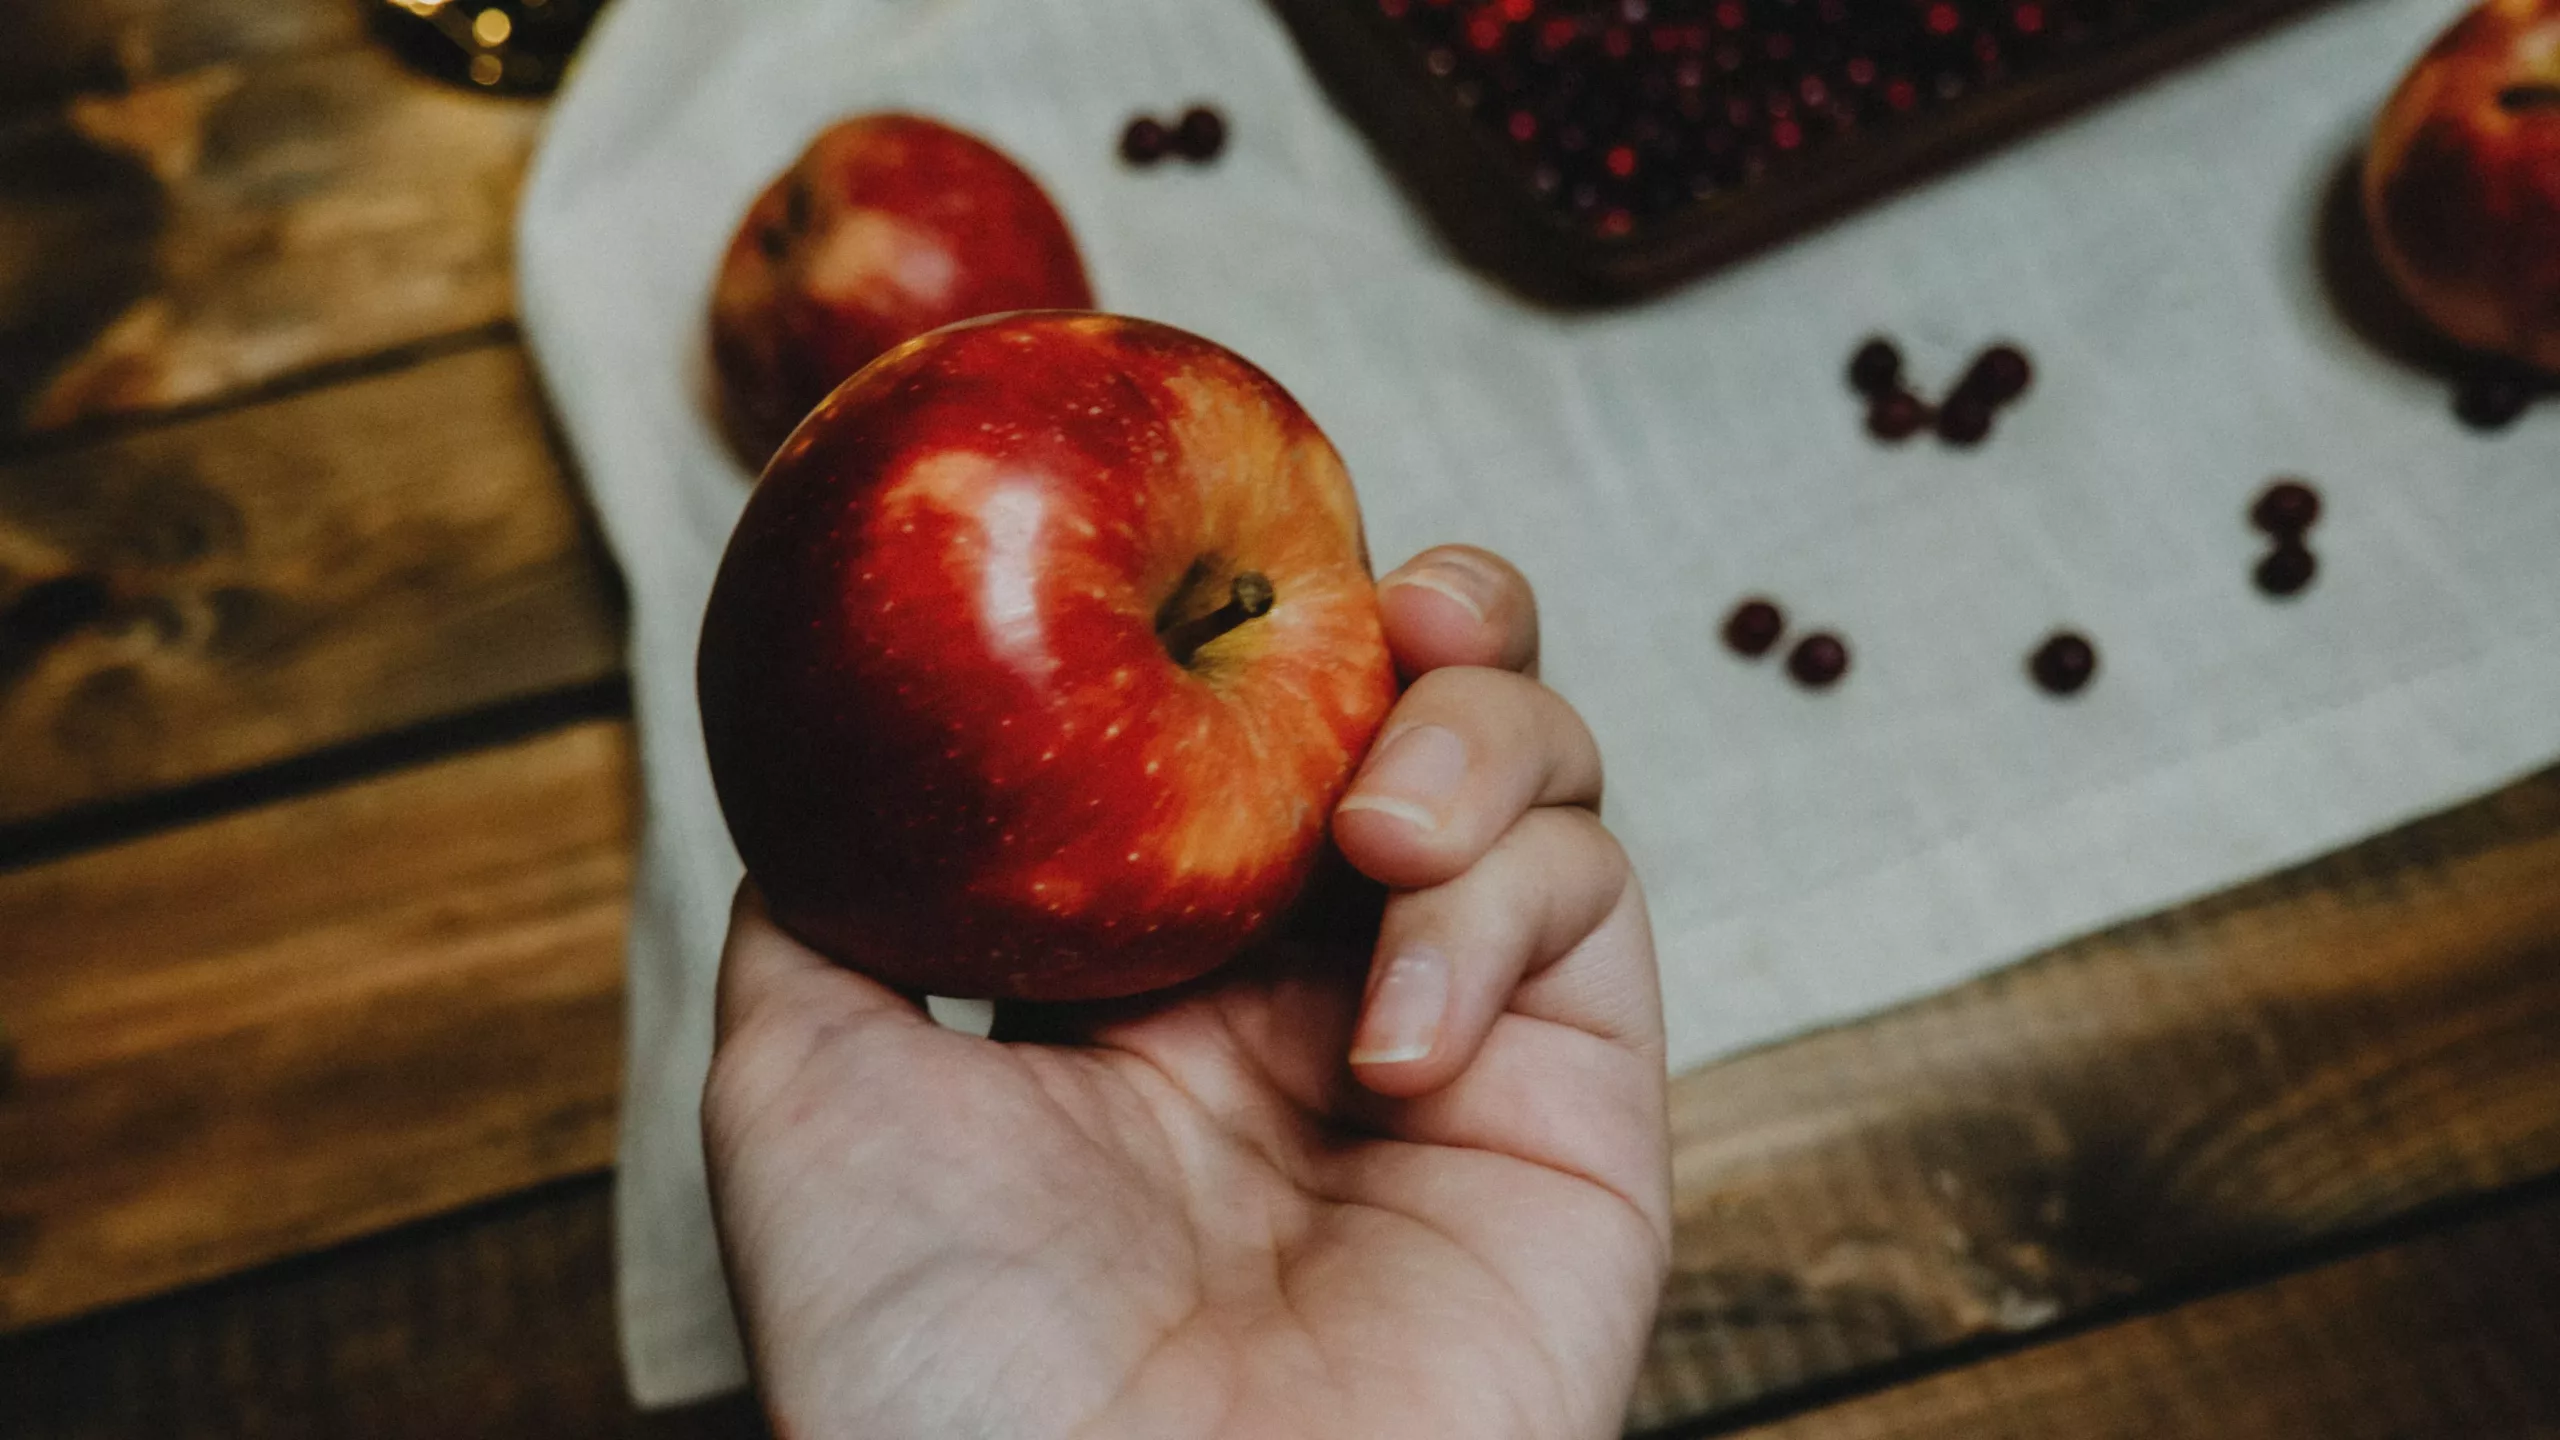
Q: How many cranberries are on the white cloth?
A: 12